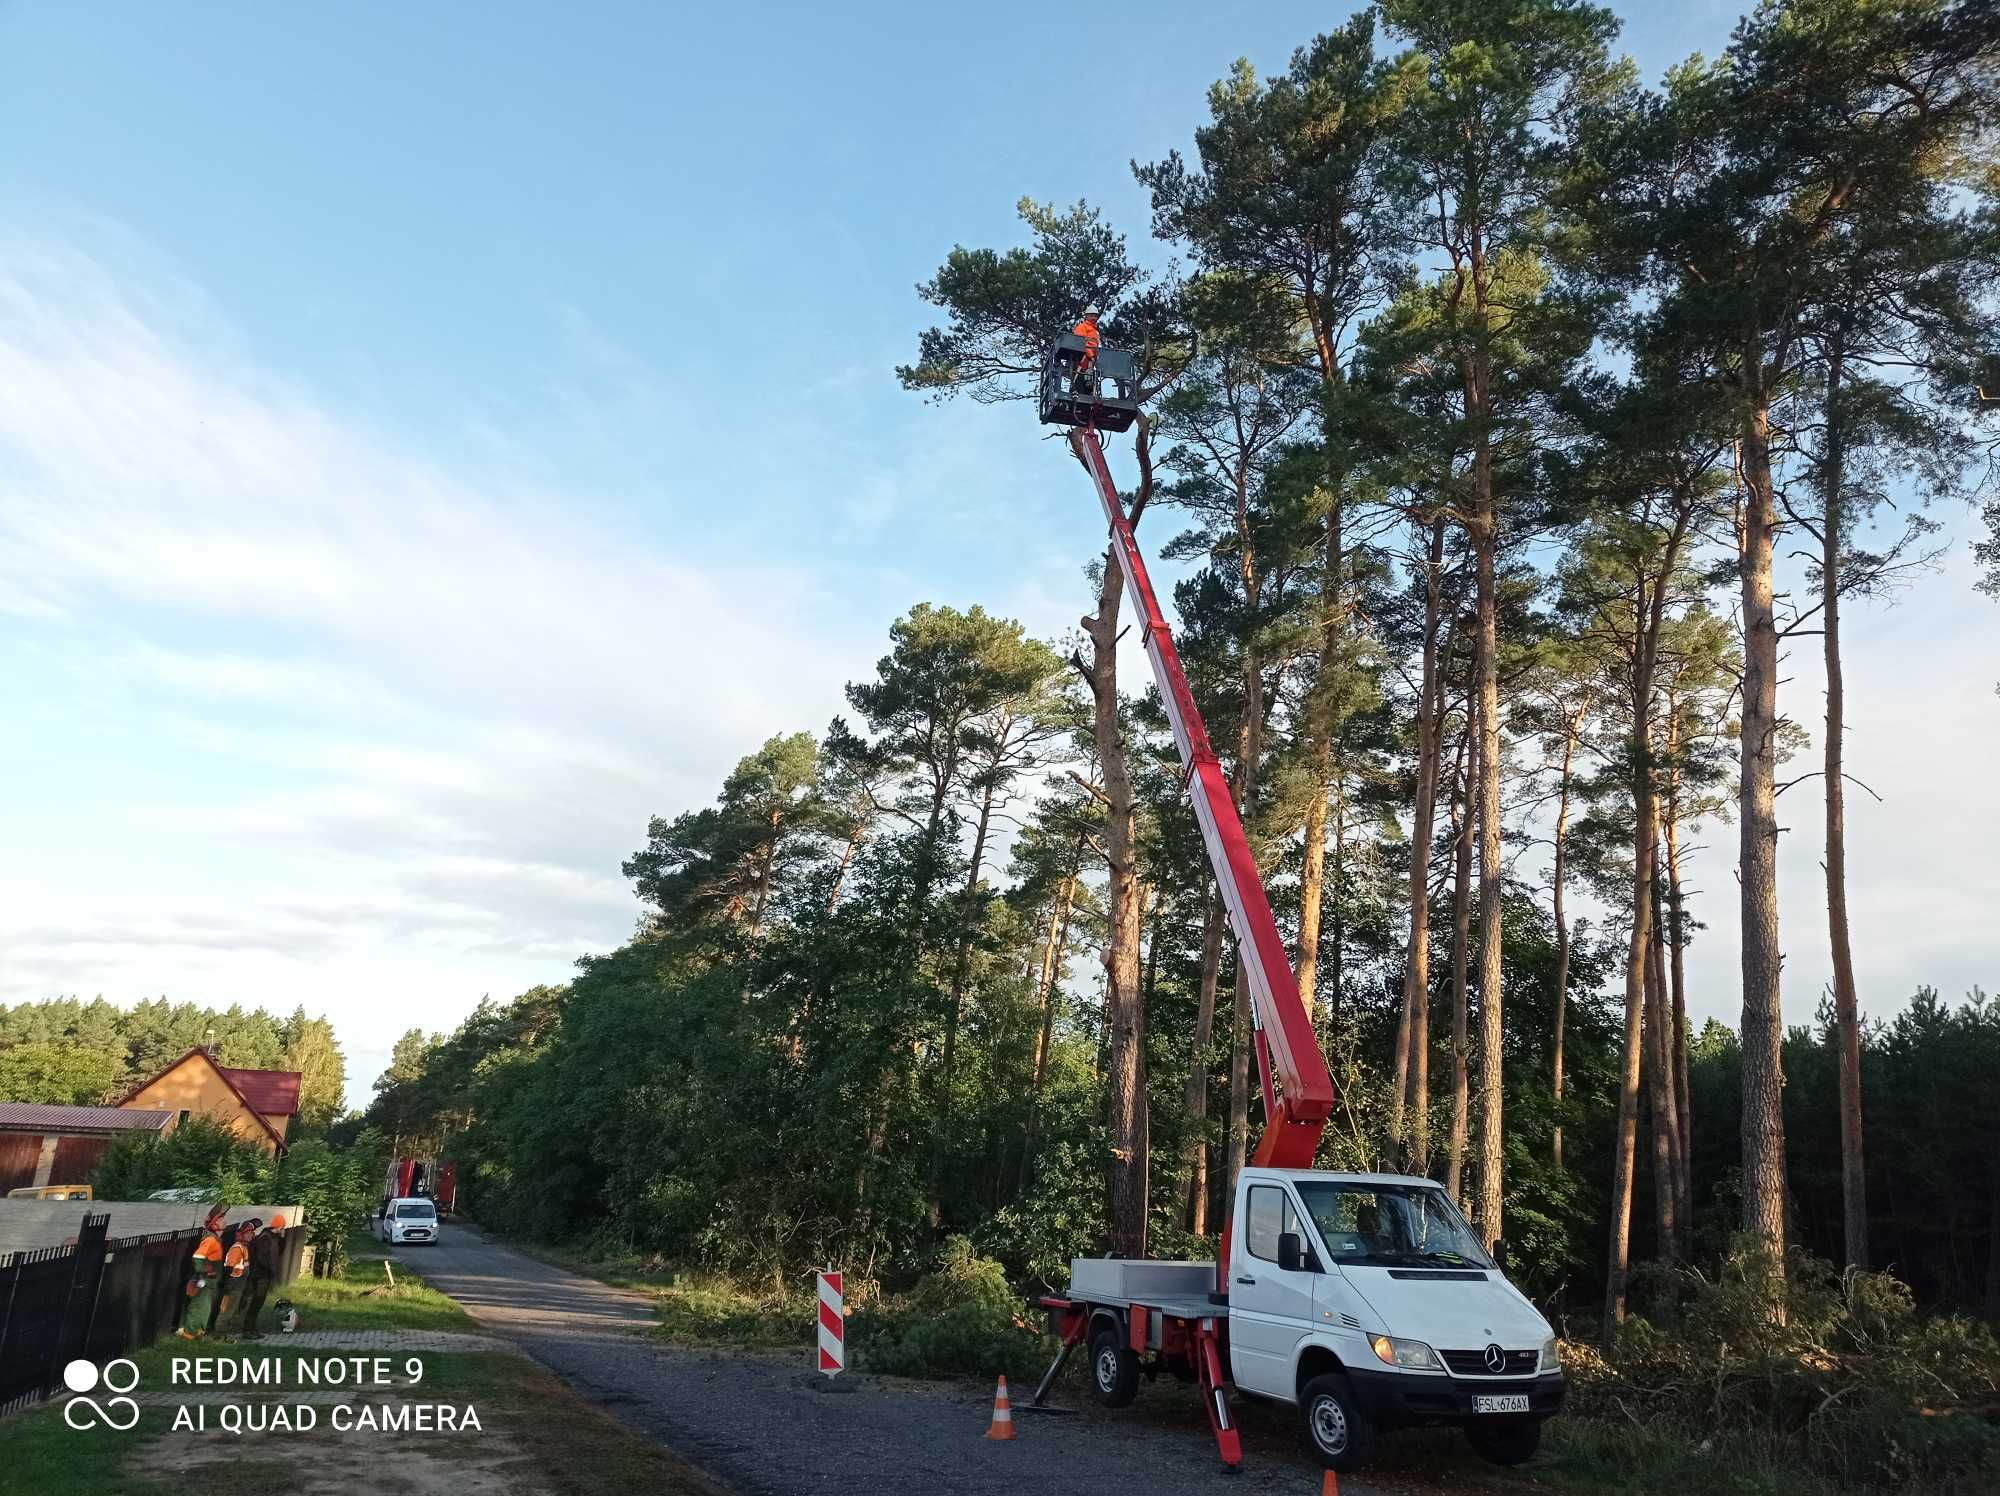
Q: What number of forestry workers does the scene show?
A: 4